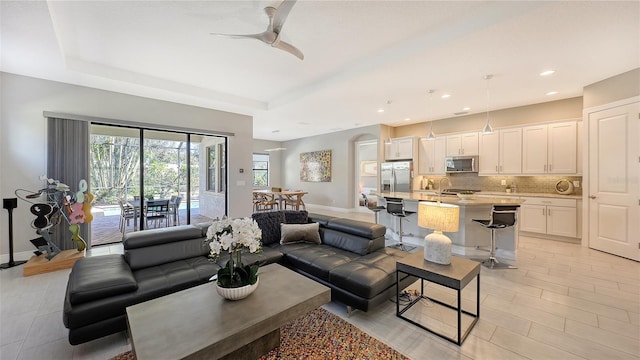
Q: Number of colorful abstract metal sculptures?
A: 1